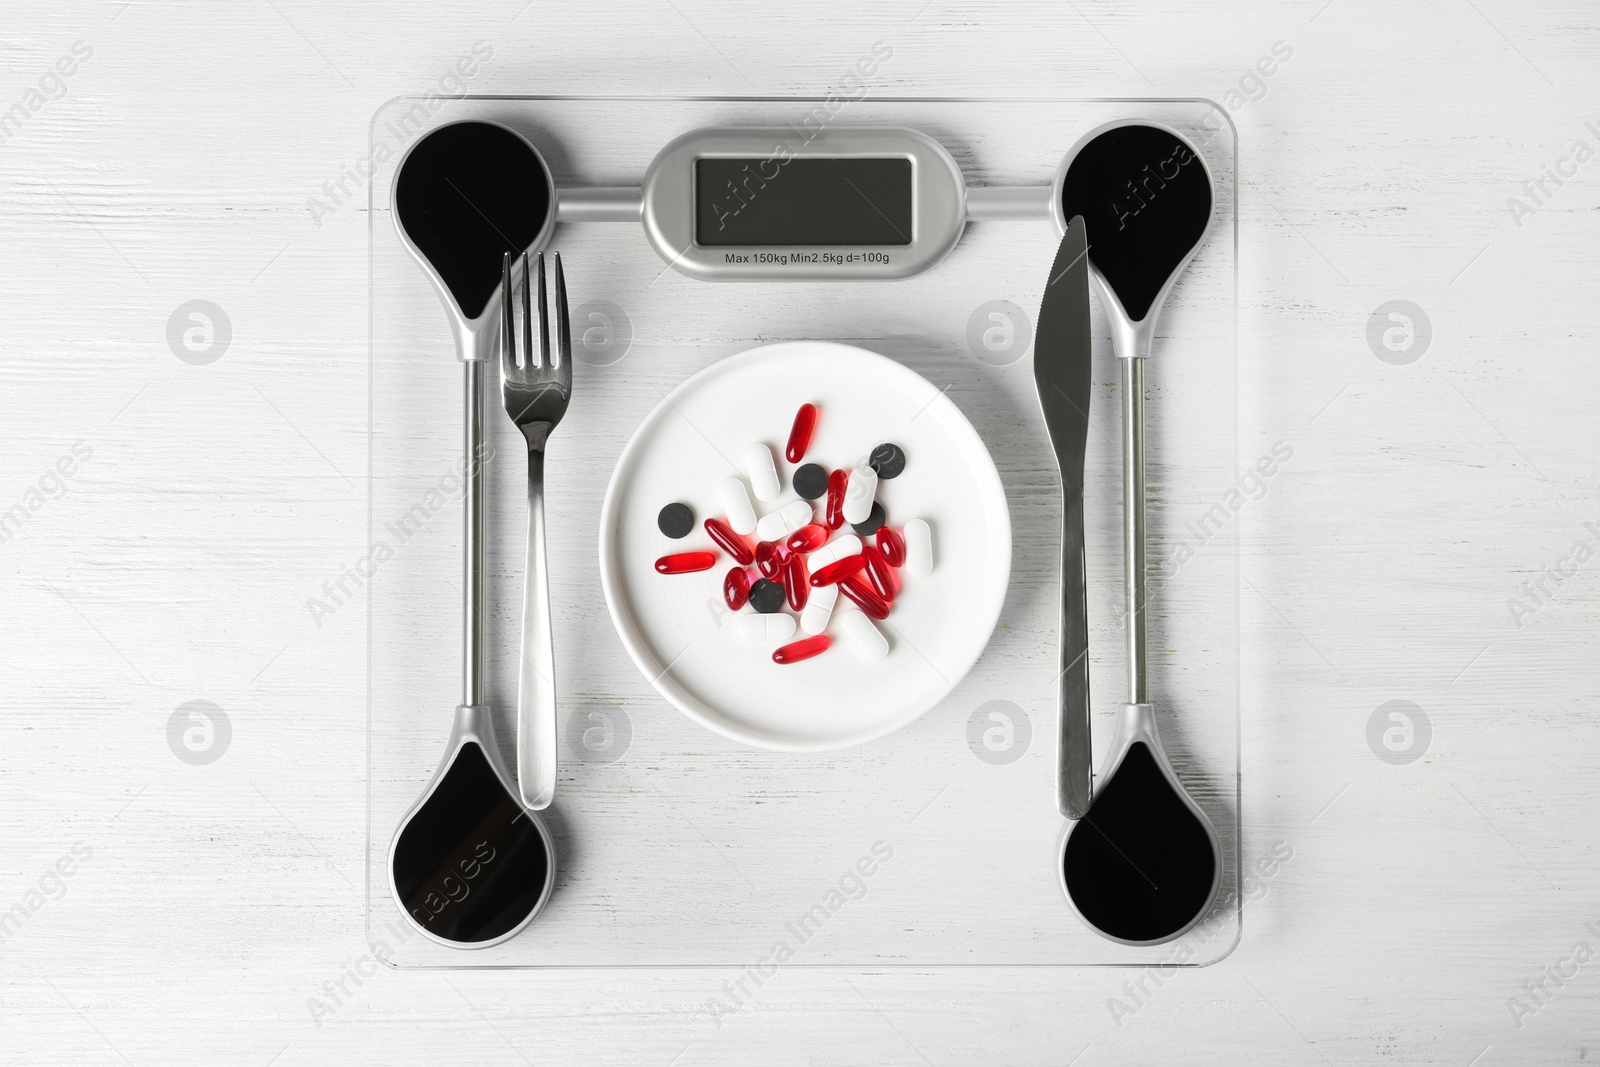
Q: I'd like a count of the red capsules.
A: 13